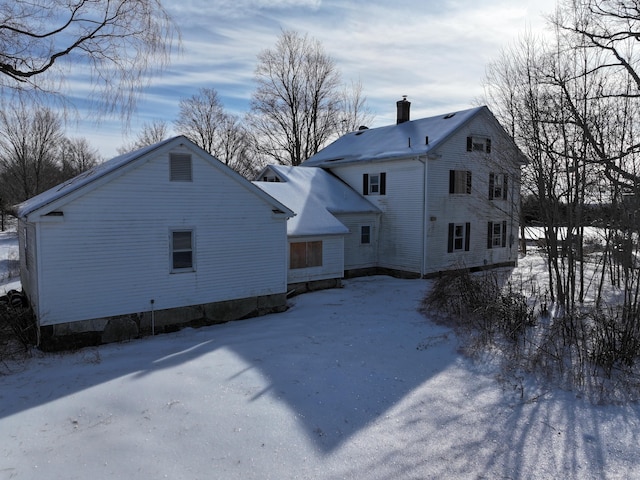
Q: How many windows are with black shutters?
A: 6